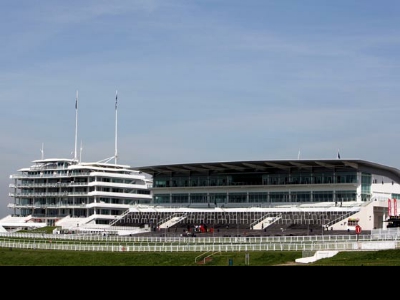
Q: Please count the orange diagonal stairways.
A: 1